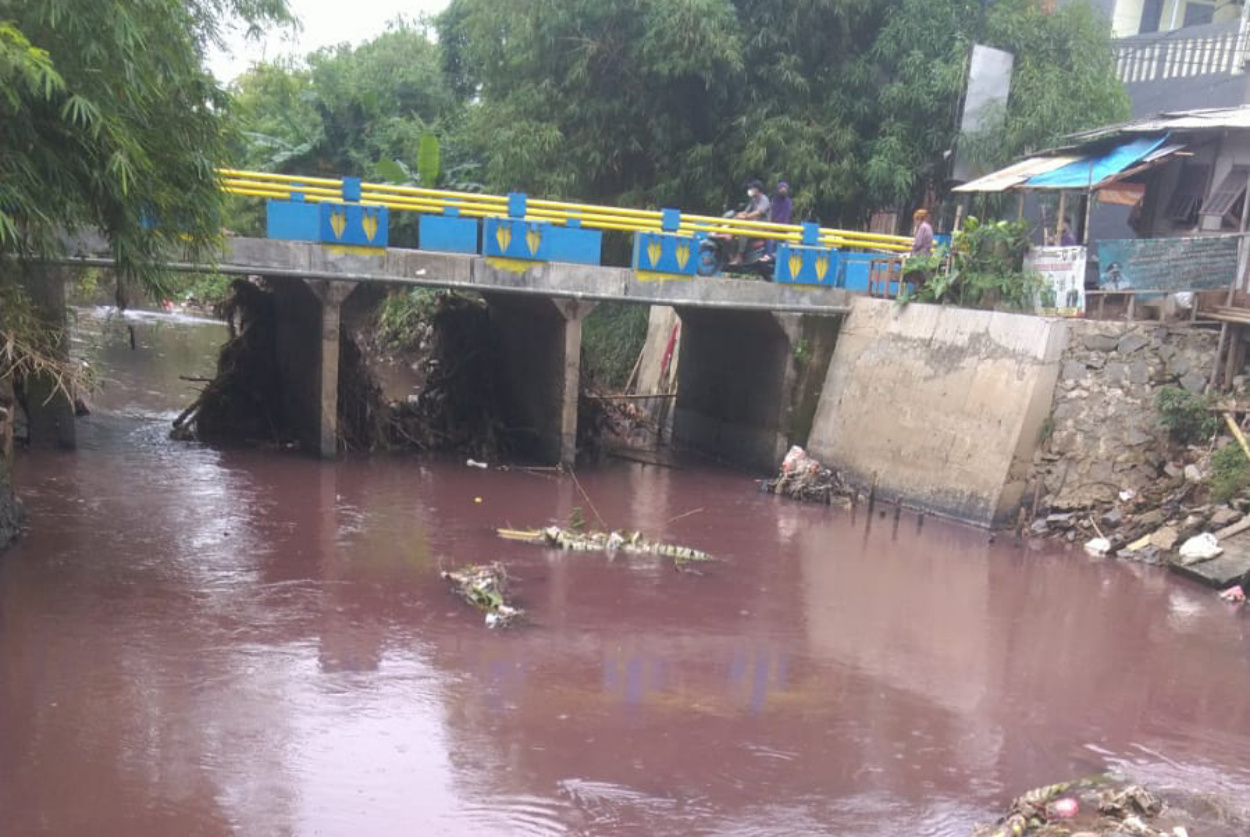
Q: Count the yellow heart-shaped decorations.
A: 8